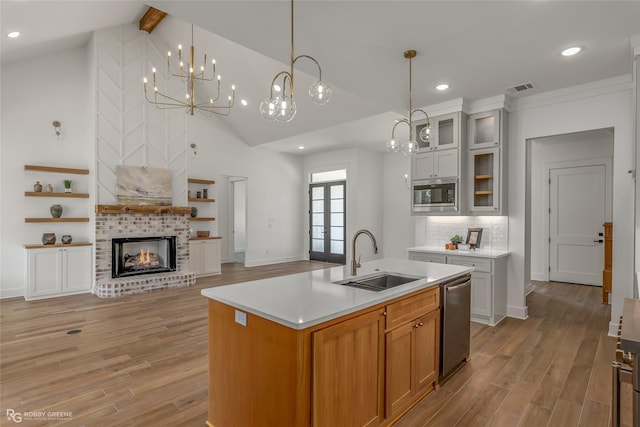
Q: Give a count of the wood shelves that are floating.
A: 6